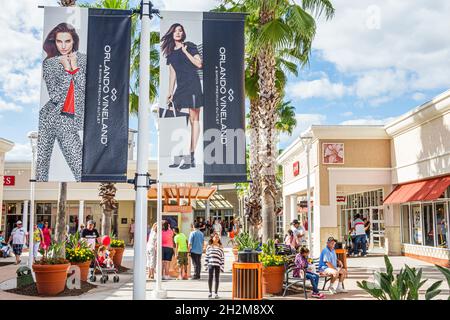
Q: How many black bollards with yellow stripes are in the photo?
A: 0